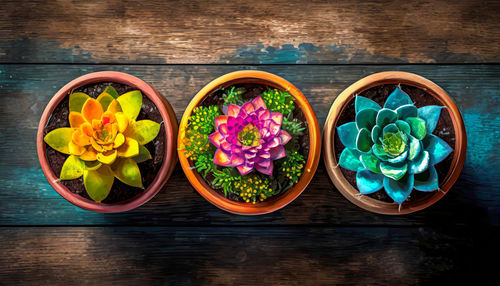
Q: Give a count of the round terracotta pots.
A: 3